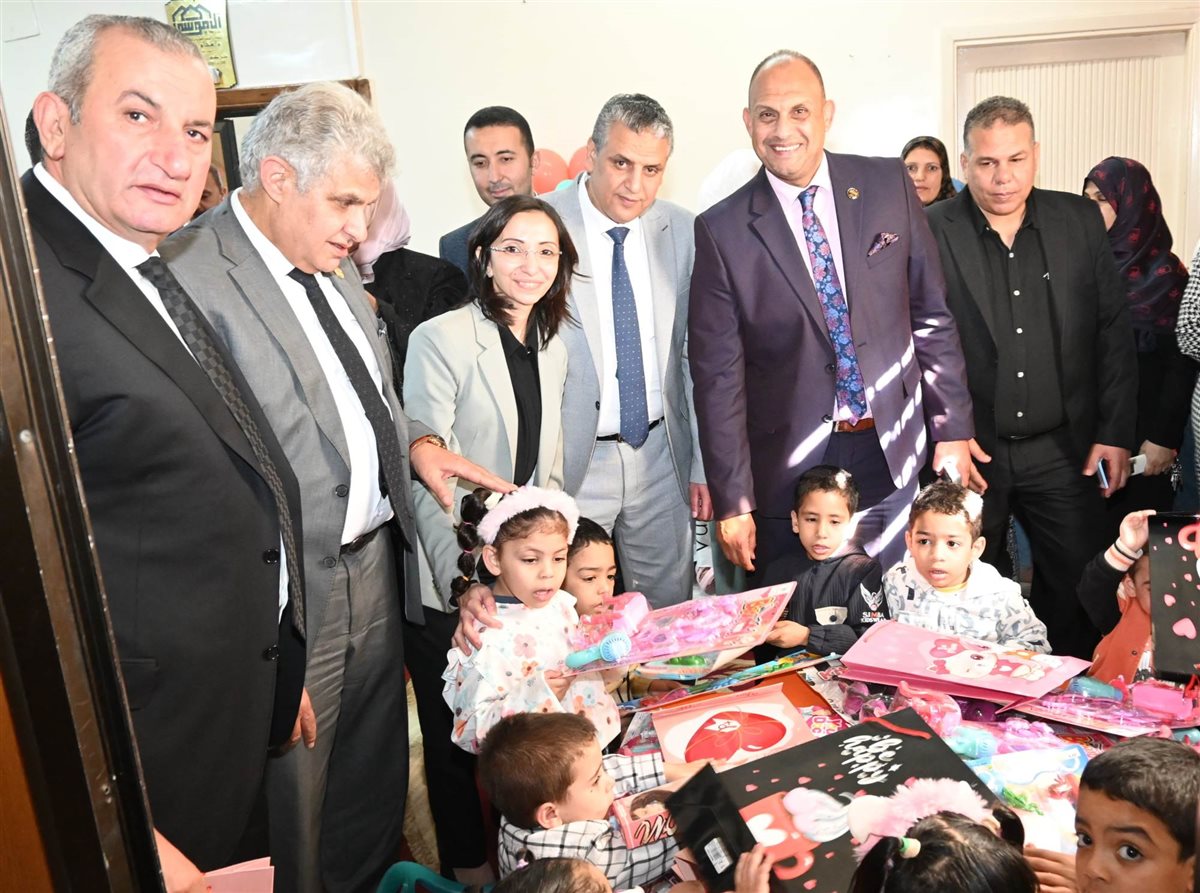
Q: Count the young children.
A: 9